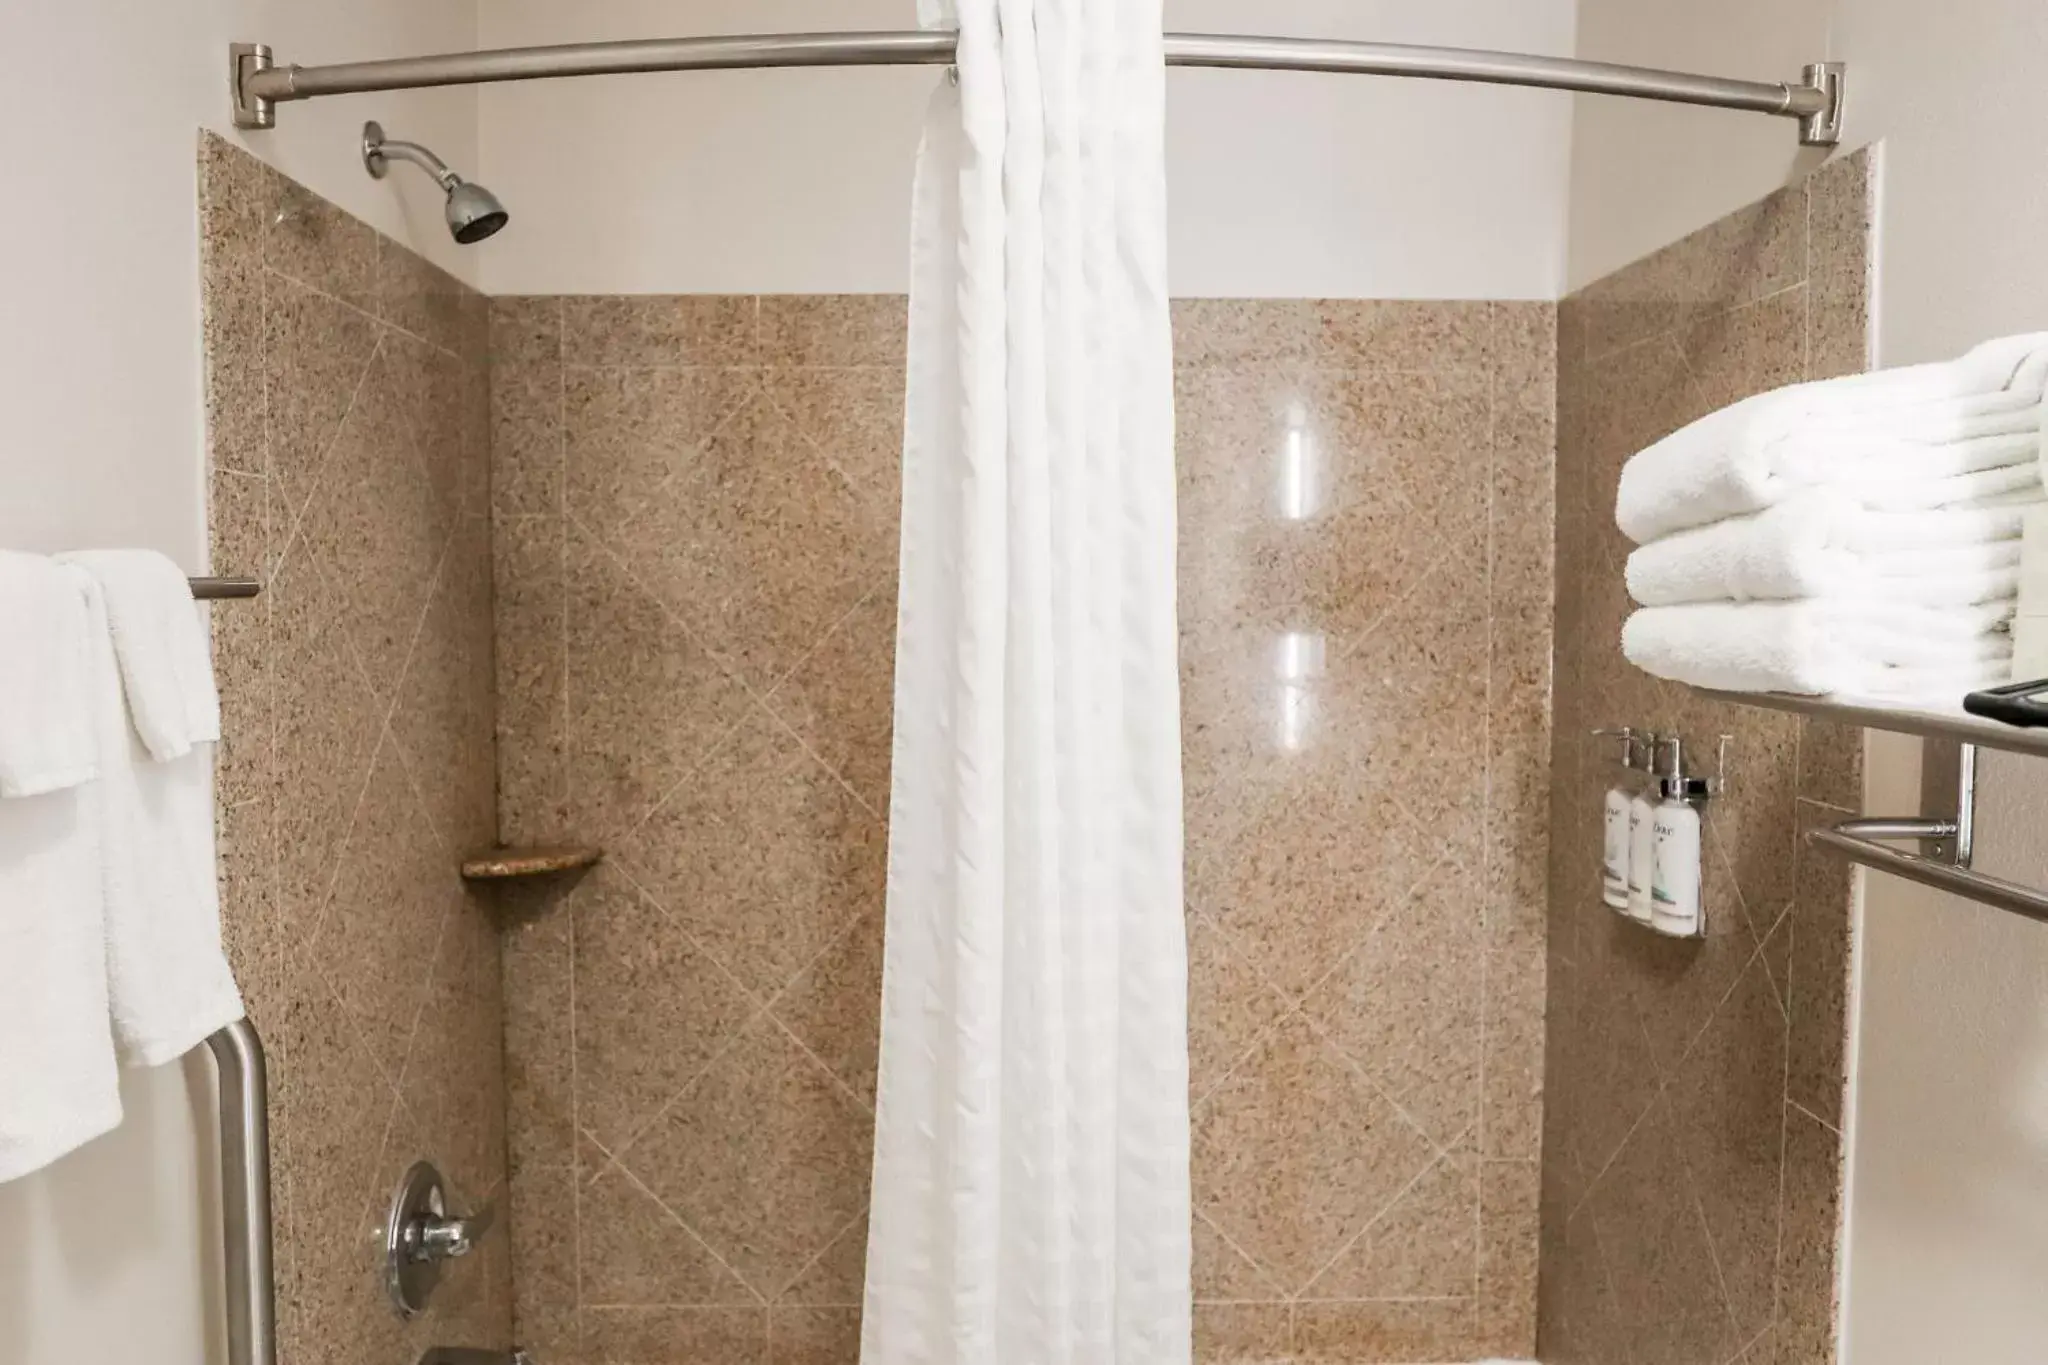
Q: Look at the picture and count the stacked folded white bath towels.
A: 3